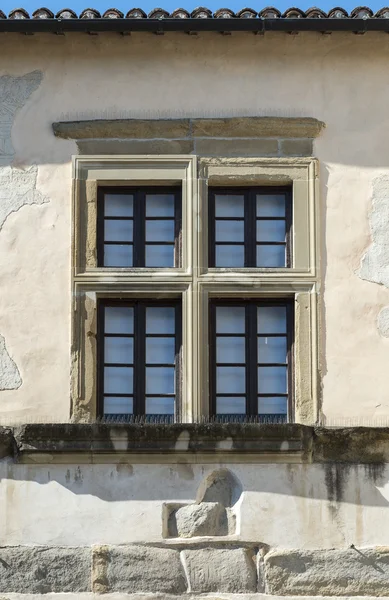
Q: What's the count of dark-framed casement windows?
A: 4